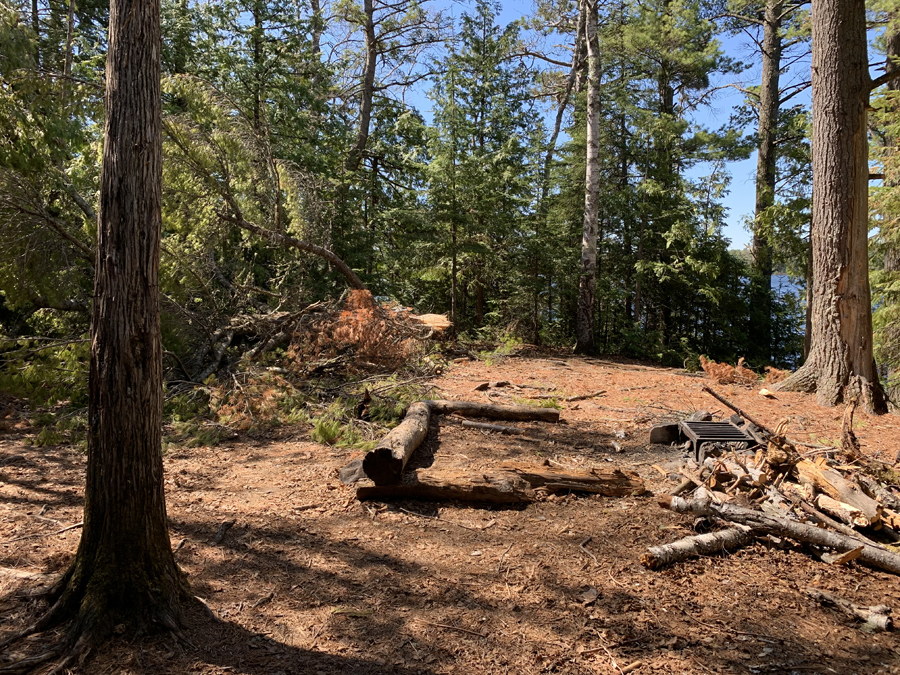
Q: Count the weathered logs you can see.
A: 3